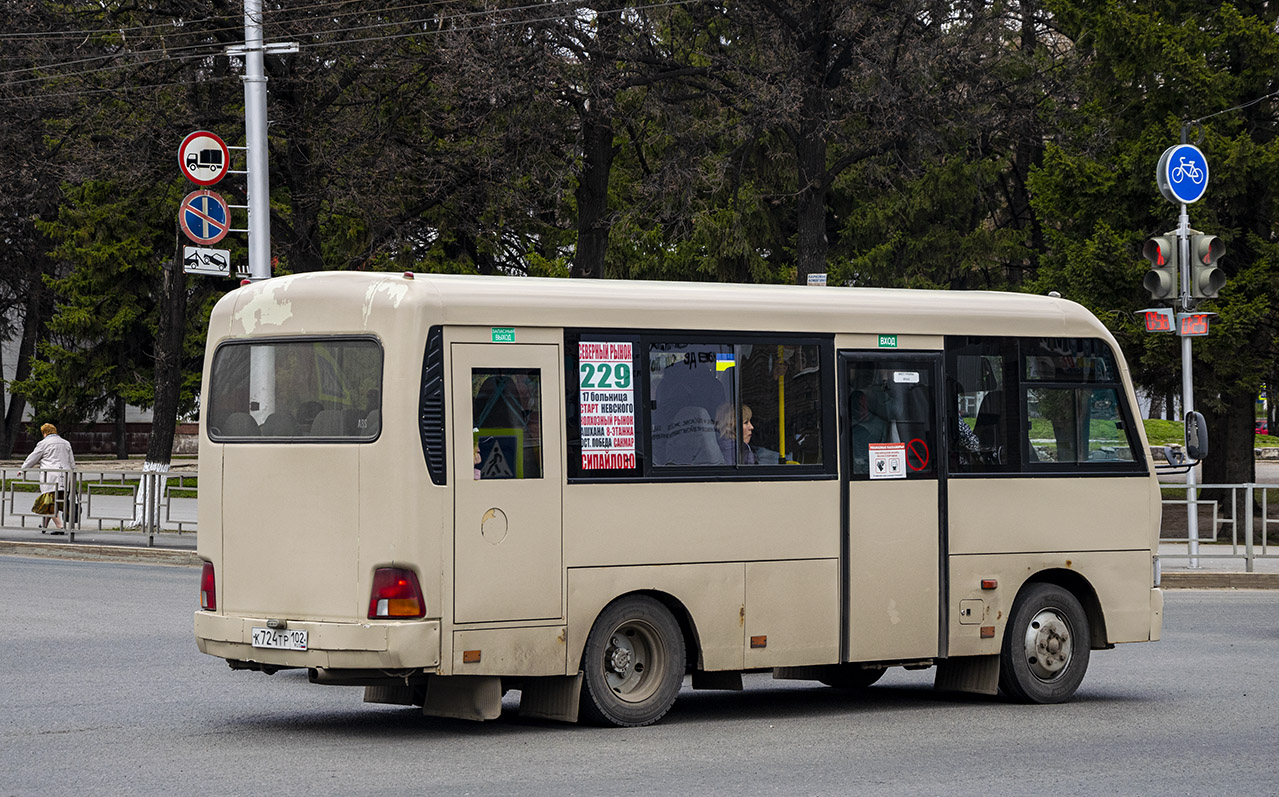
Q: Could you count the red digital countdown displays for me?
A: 2